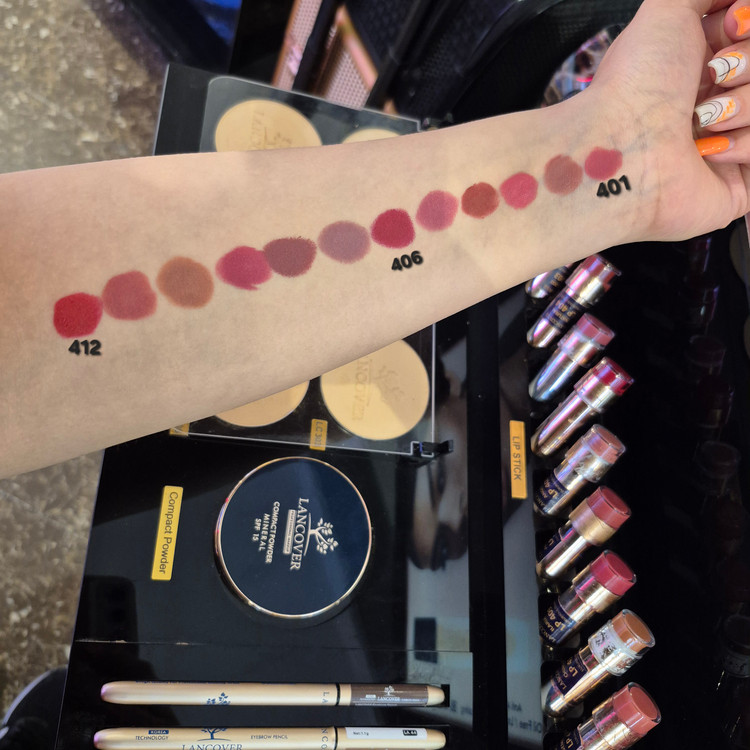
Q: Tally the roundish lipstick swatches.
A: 12